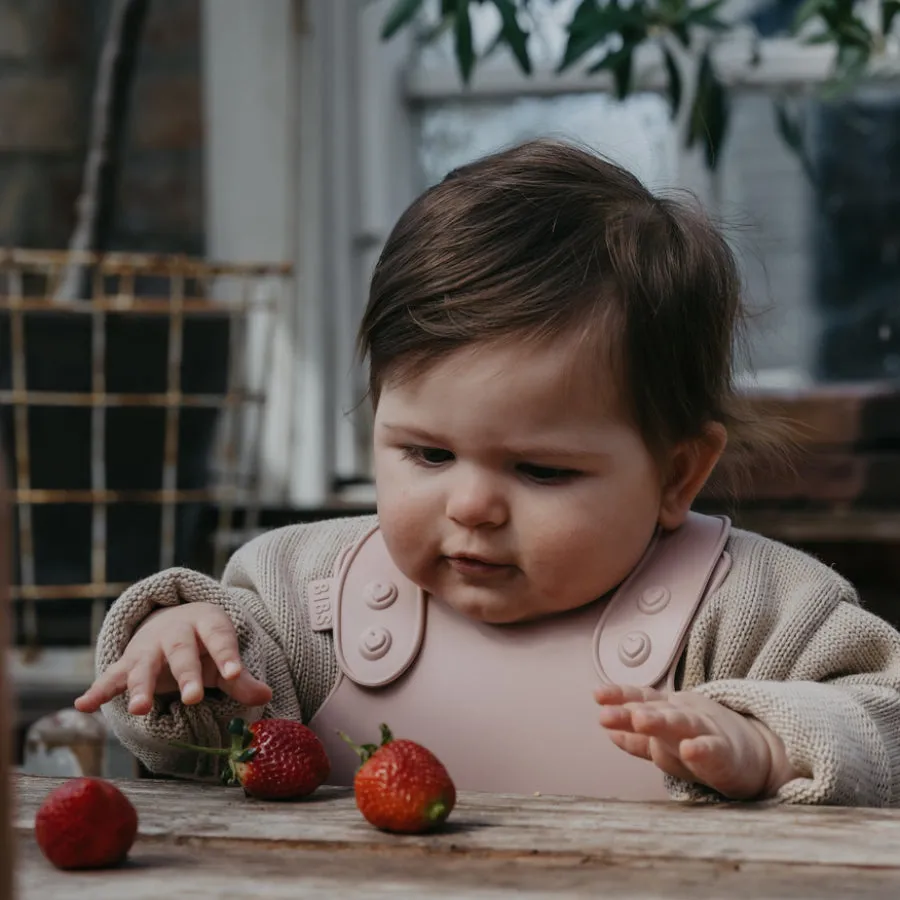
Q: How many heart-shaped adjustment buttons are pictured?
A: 4